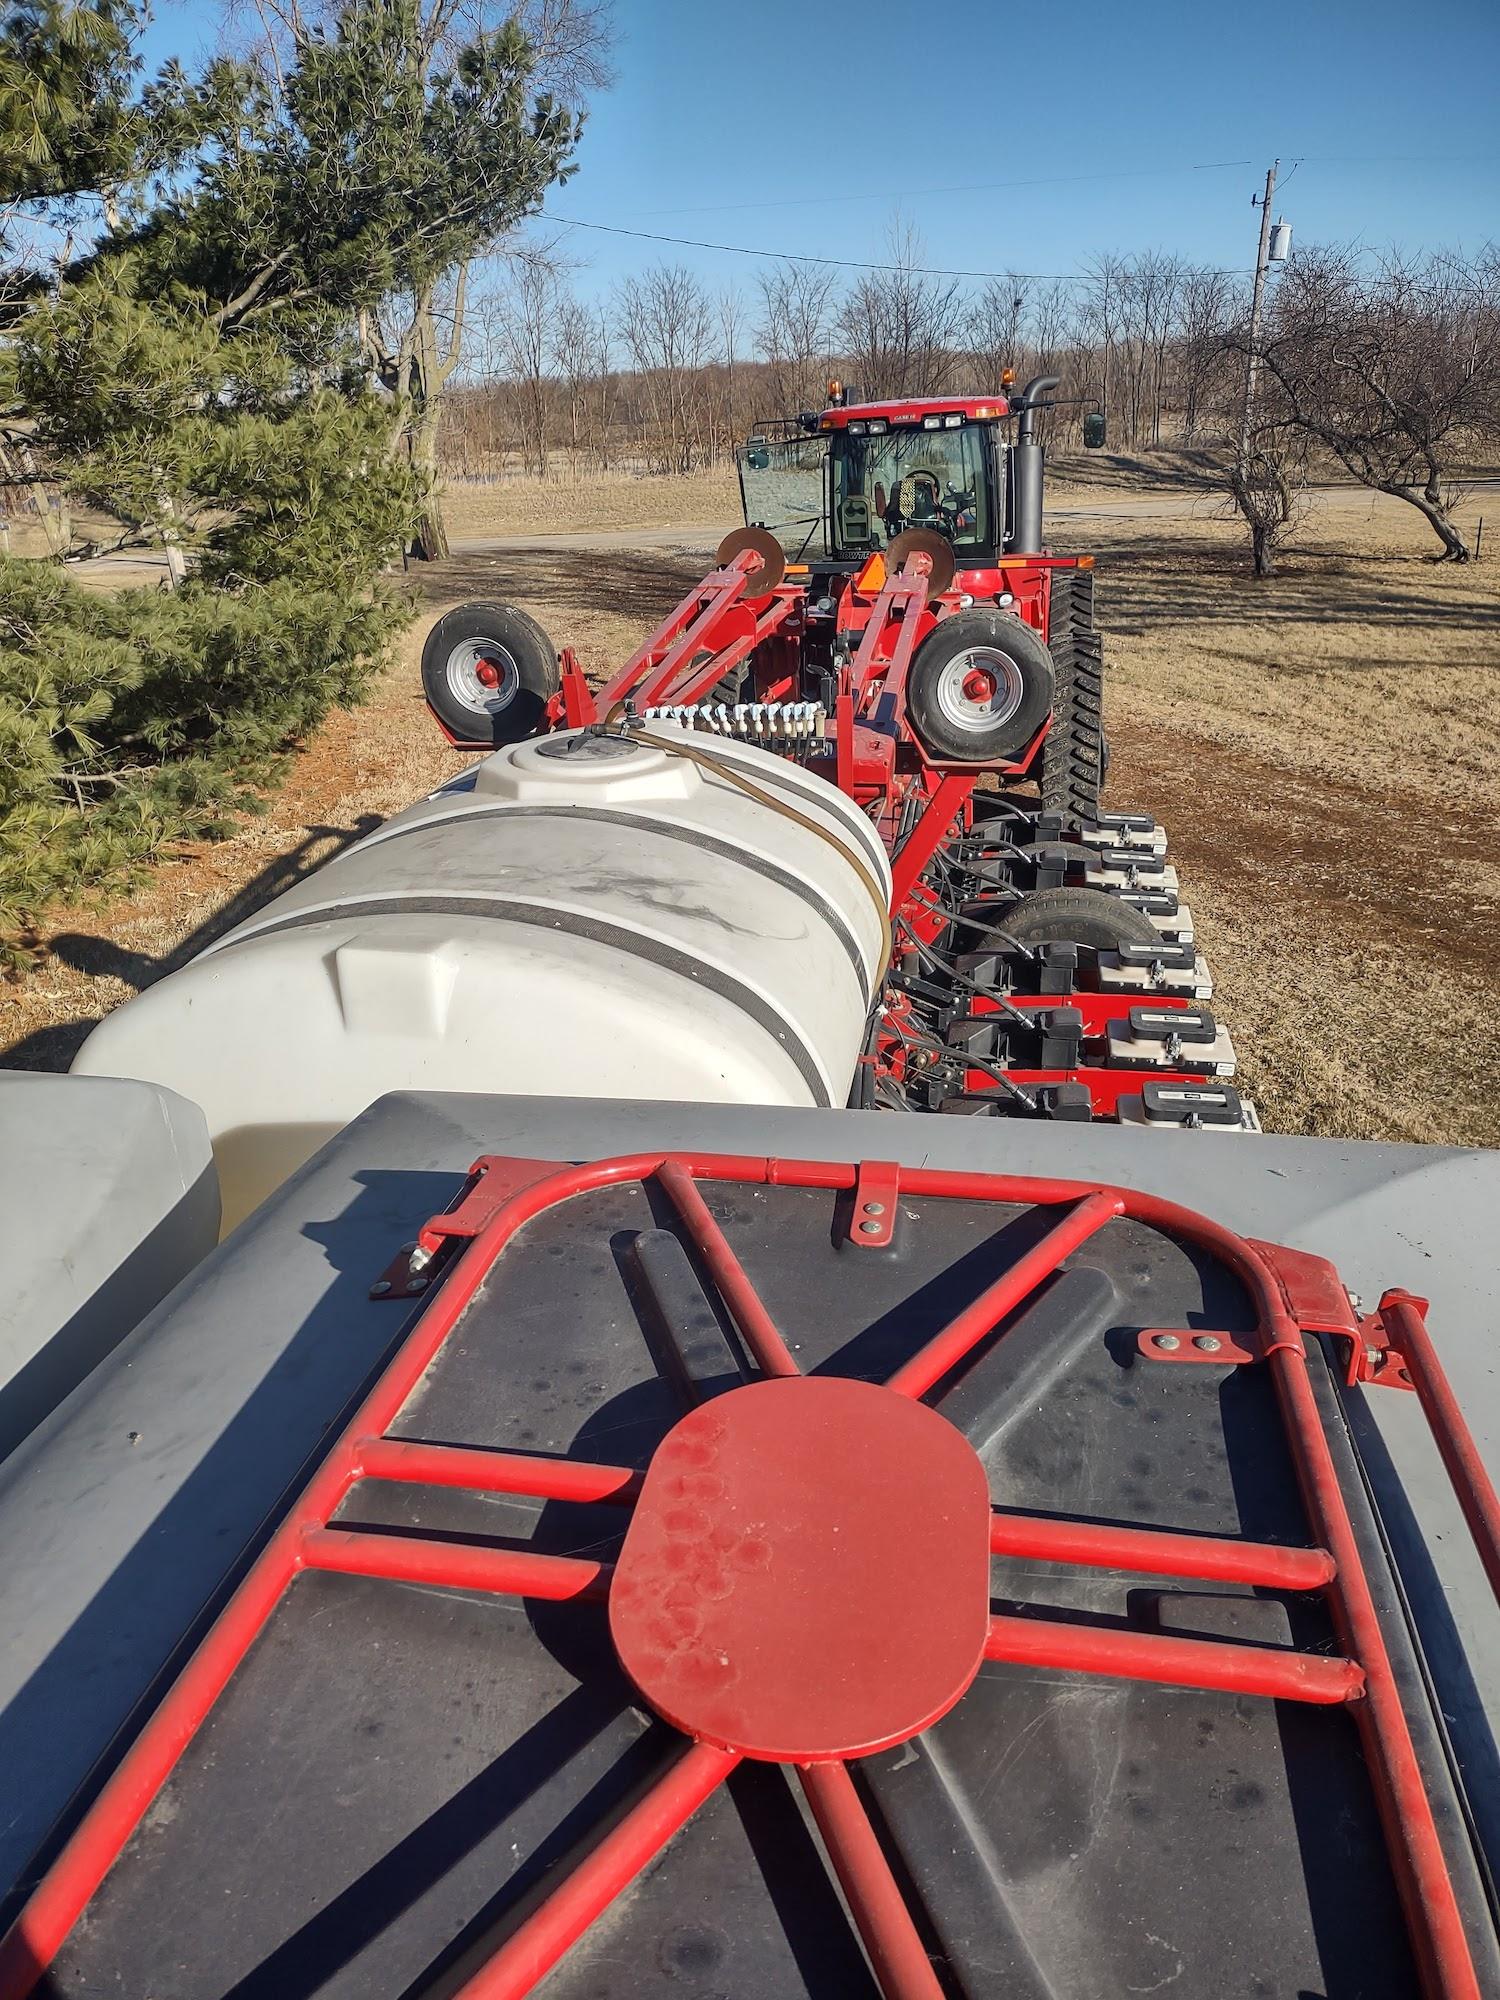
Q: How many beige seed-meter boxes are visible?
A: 6